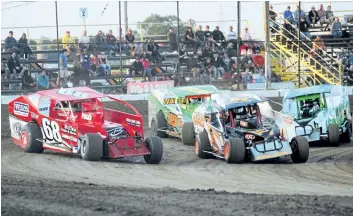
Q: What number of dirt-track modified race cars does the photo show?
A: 4